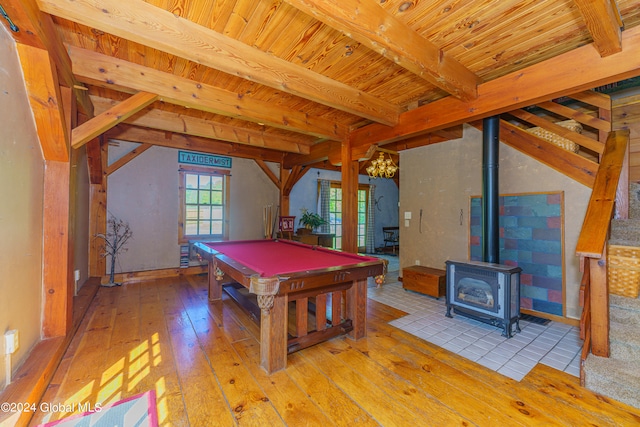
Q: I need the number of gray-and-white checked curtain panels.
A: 2